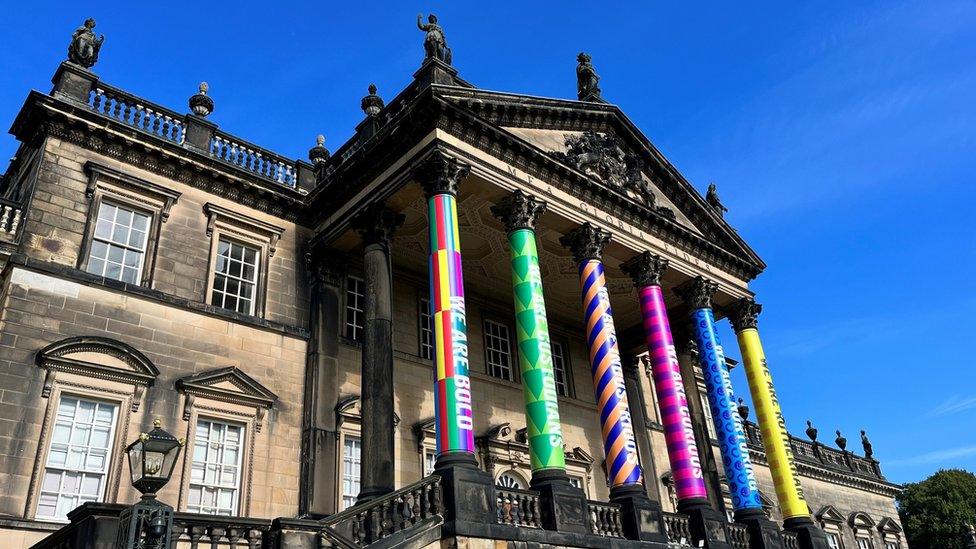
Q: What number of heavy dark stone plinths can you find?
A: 6